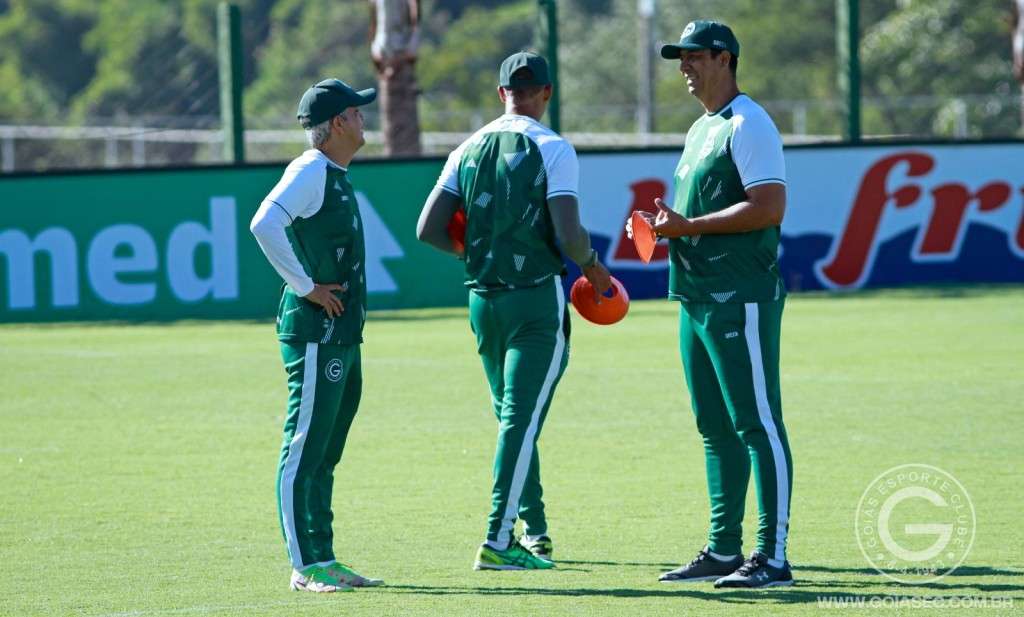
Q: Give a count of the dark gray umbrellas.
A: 0